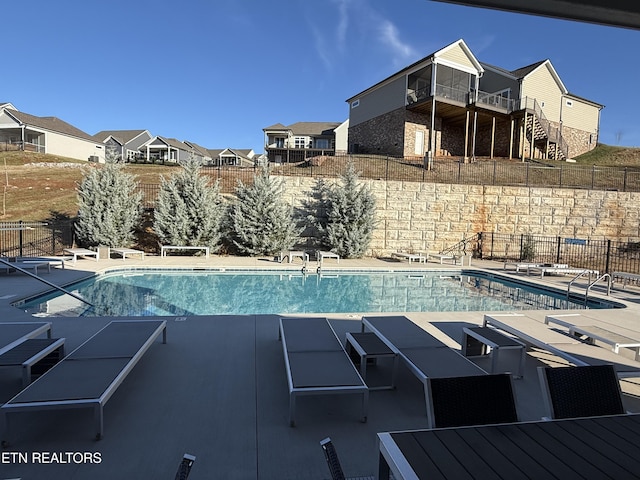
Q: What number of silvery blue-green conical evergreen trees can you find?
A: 4